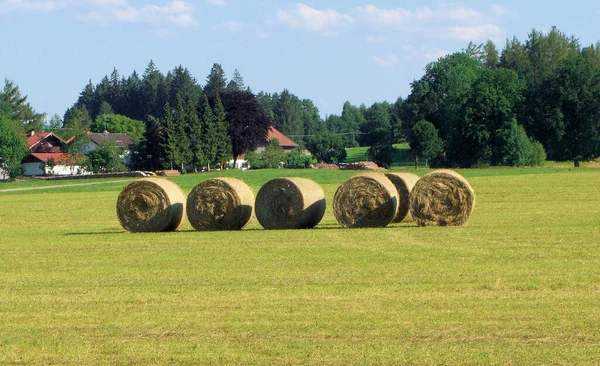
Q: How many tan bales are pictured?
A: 6